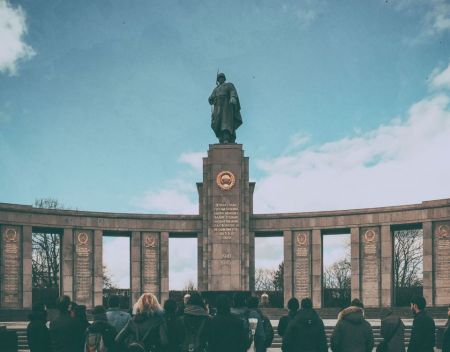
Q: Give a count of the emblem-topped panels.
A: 6